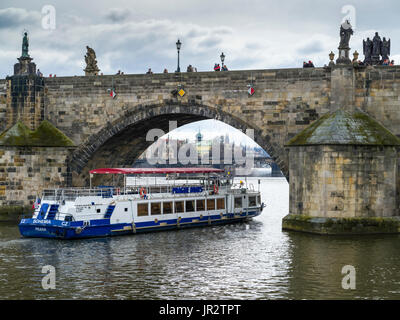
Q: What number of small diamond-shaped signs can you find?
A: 3